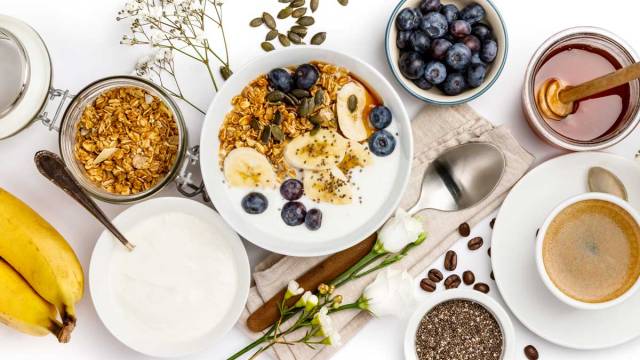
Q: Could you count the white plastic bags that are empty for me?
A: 0